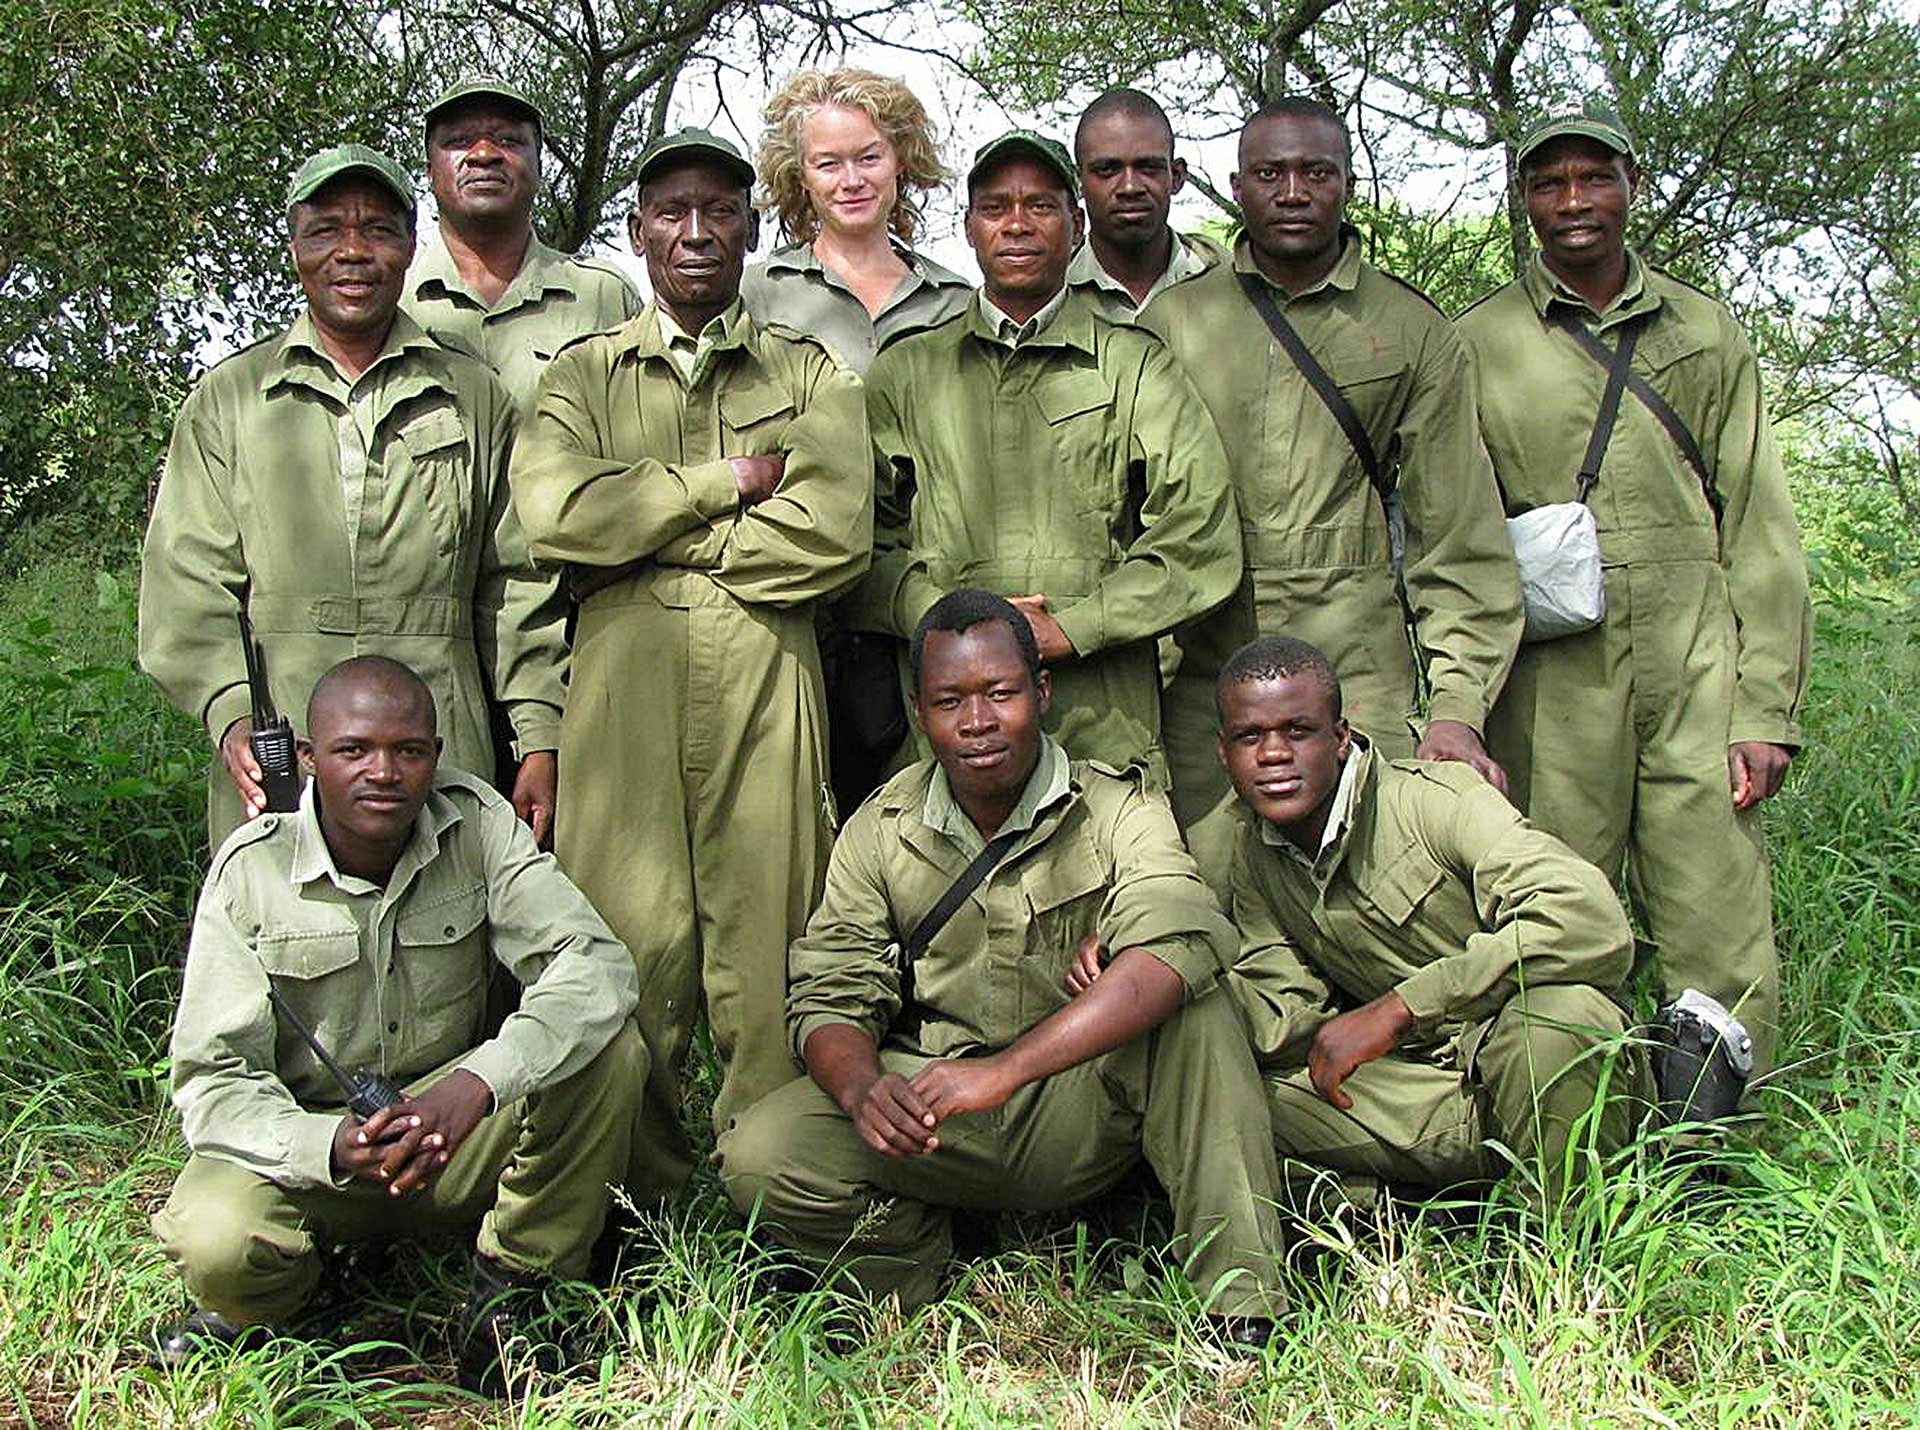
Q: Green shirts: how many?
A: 11